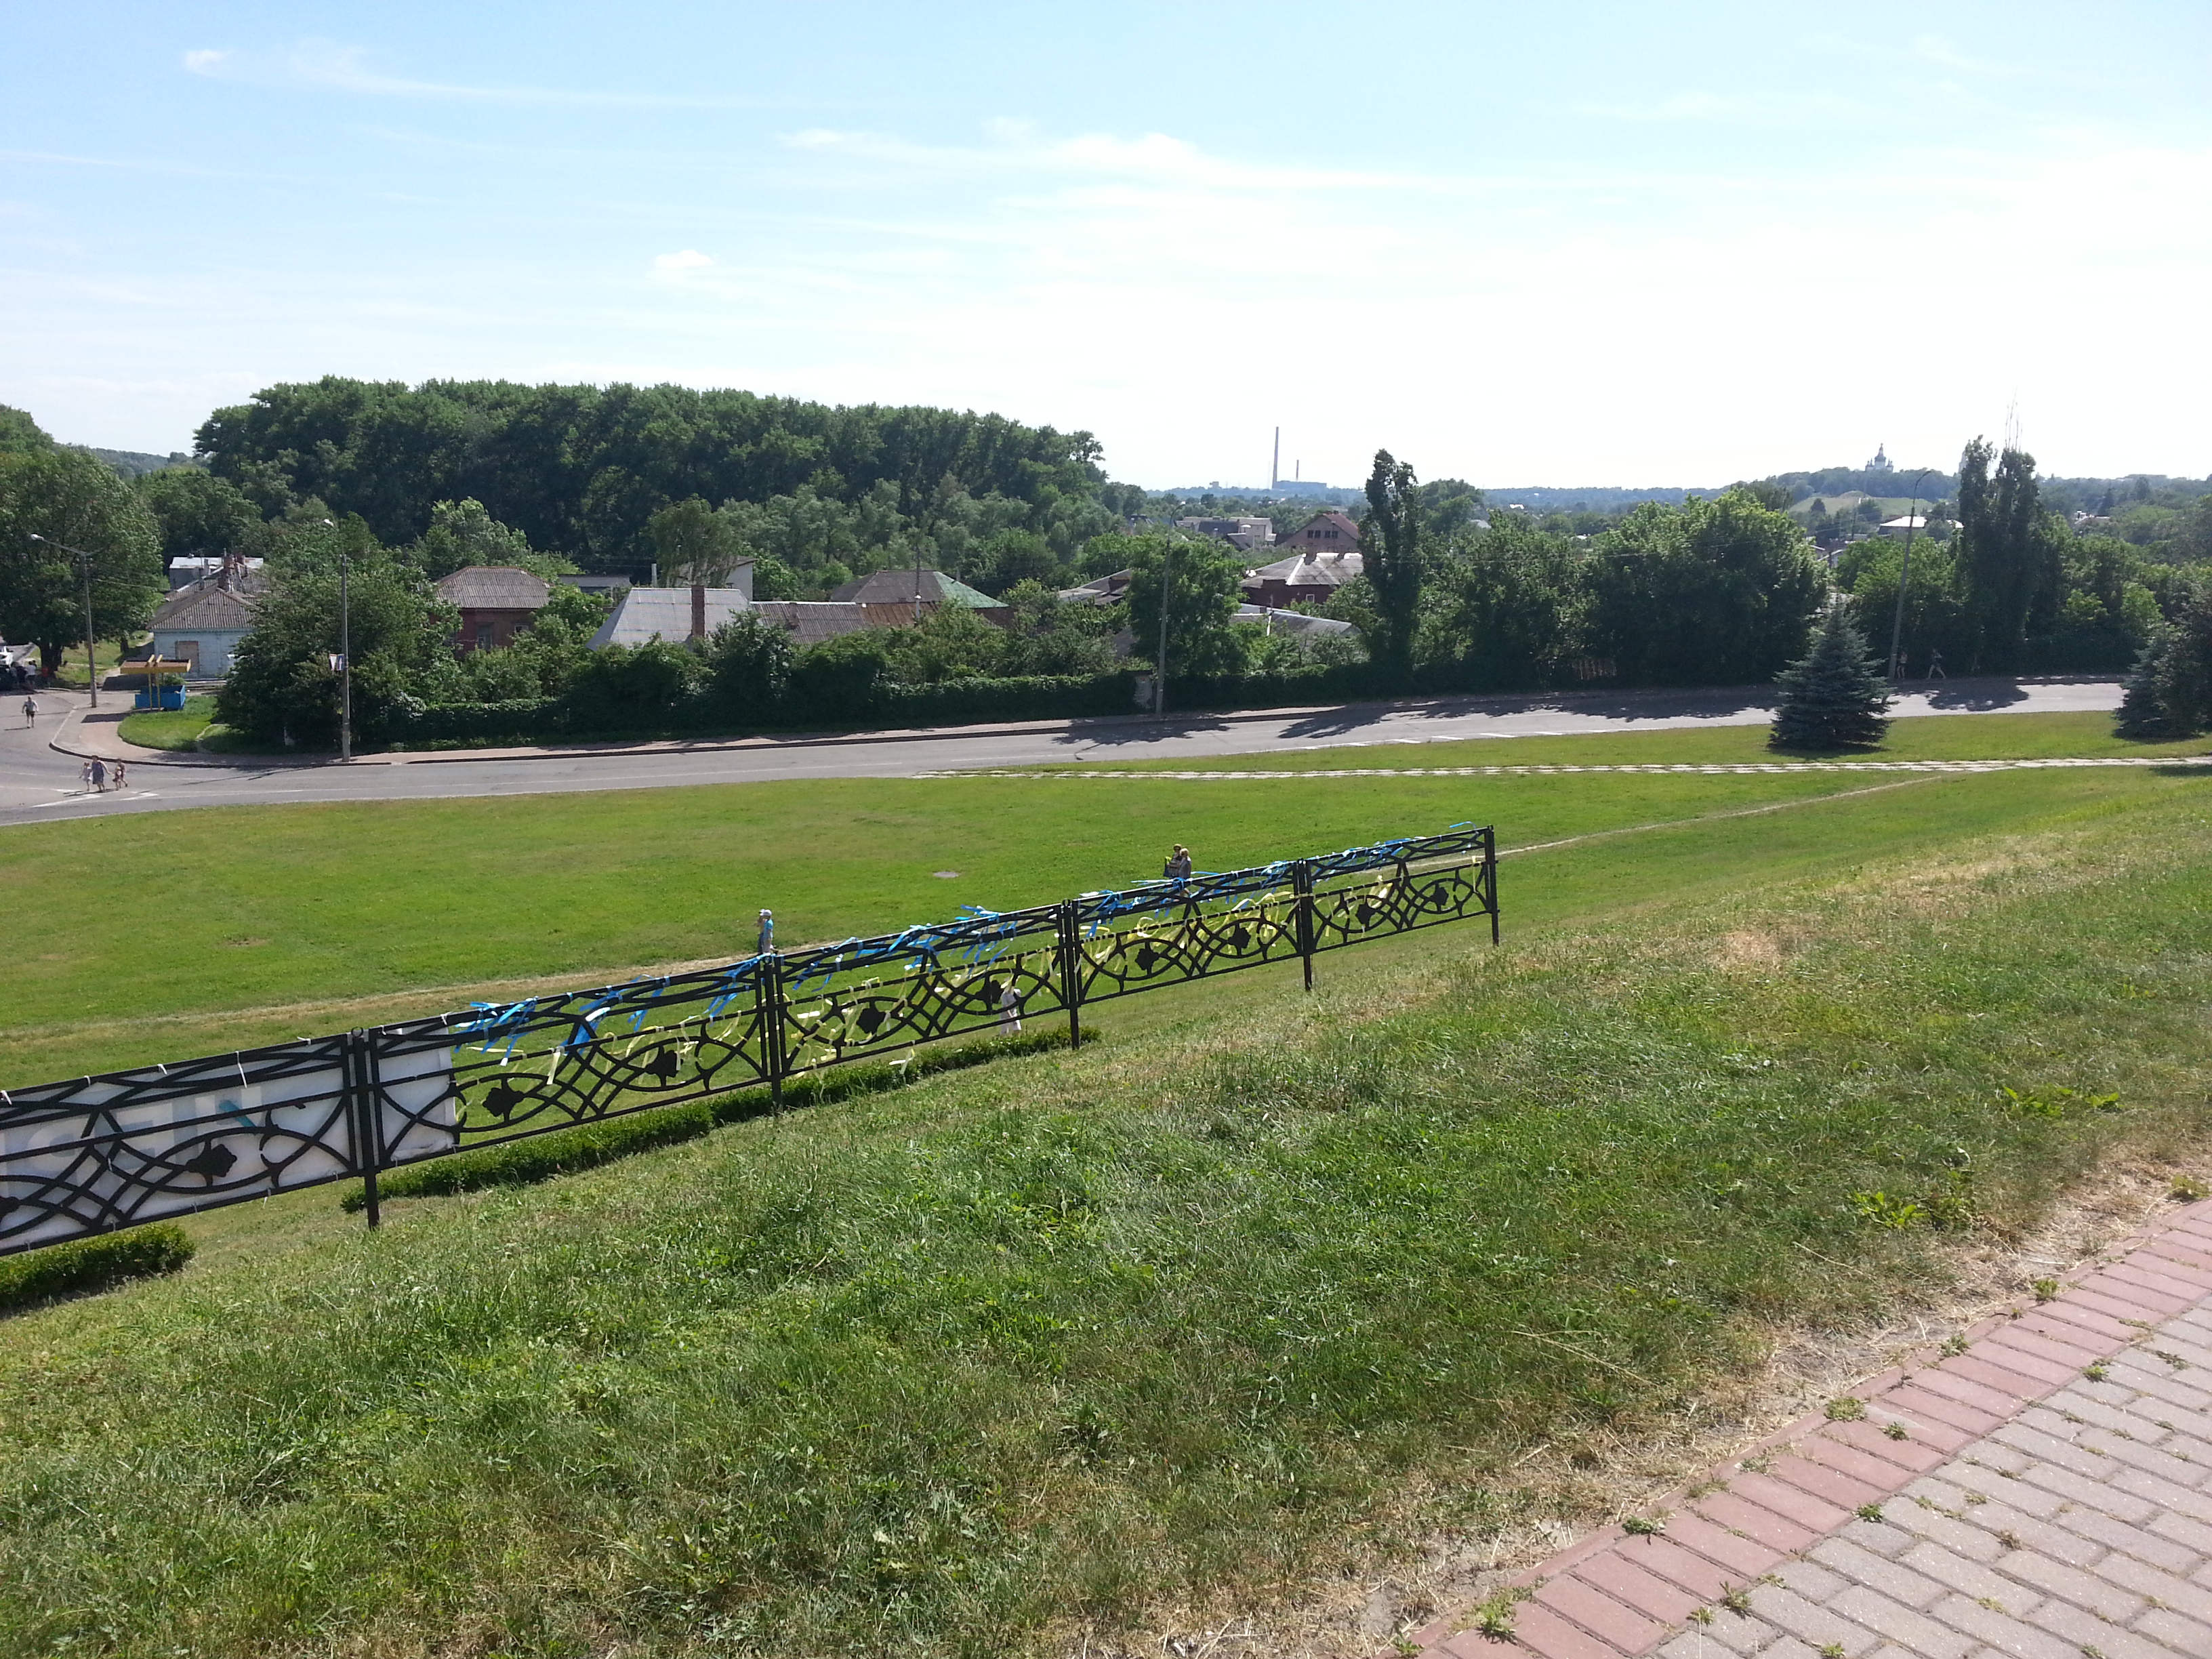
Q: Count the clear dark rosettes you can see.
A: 9